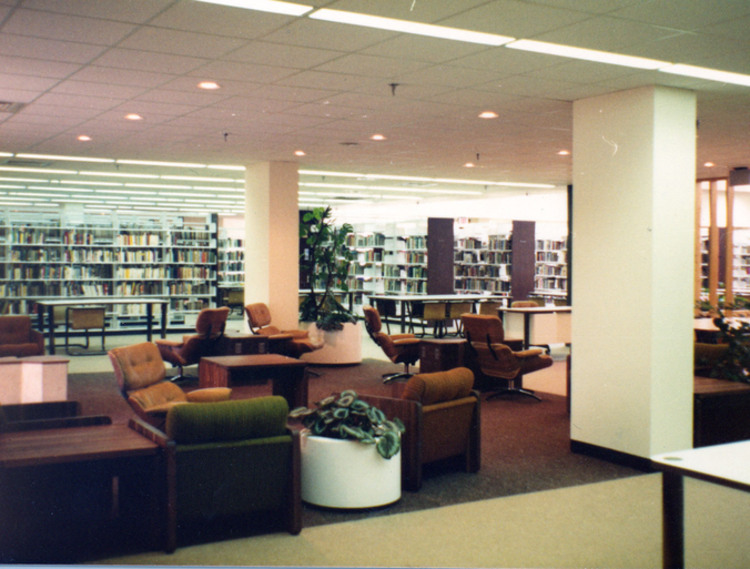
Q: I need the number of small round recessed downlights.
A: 9